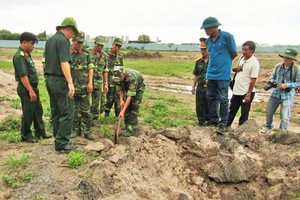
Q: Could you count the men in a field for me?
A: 10